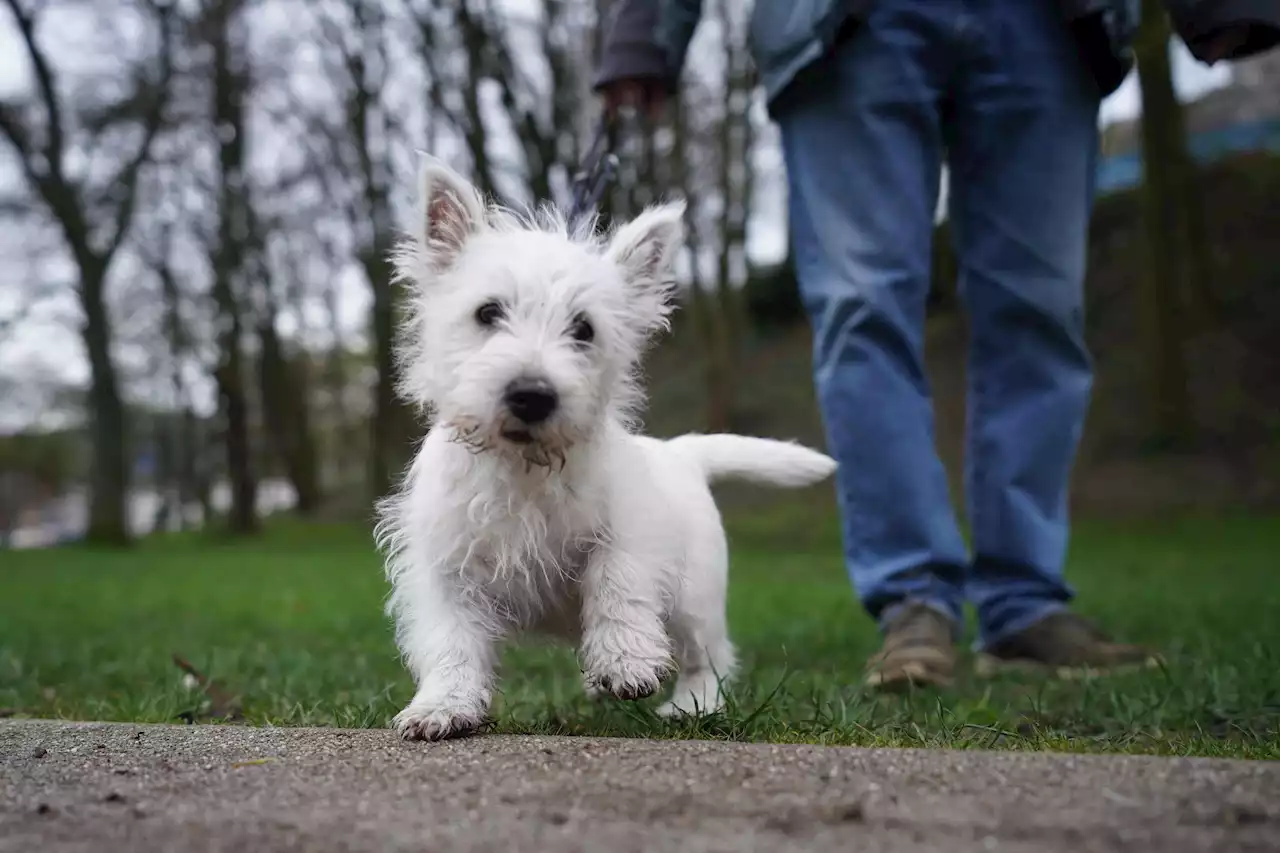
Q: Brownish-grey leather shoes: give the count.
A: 2